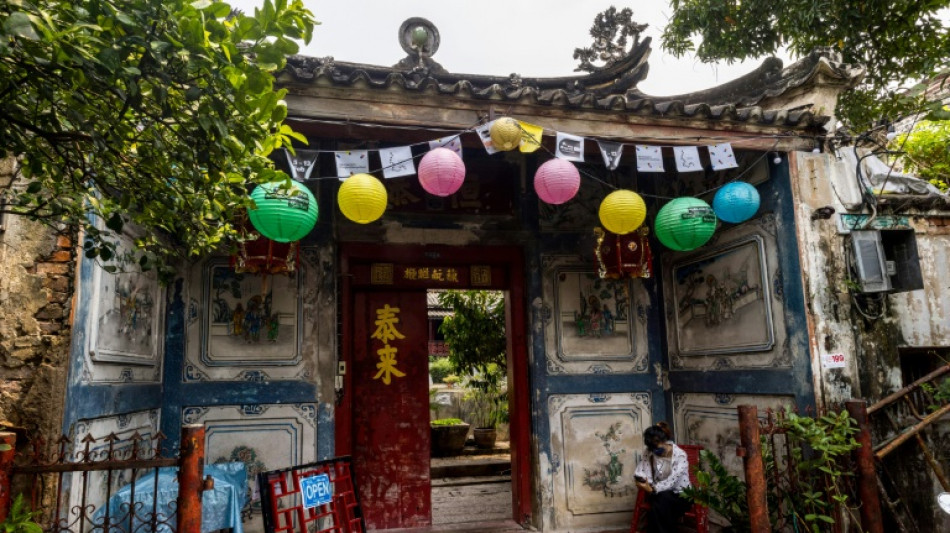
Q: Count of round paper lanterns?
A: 8